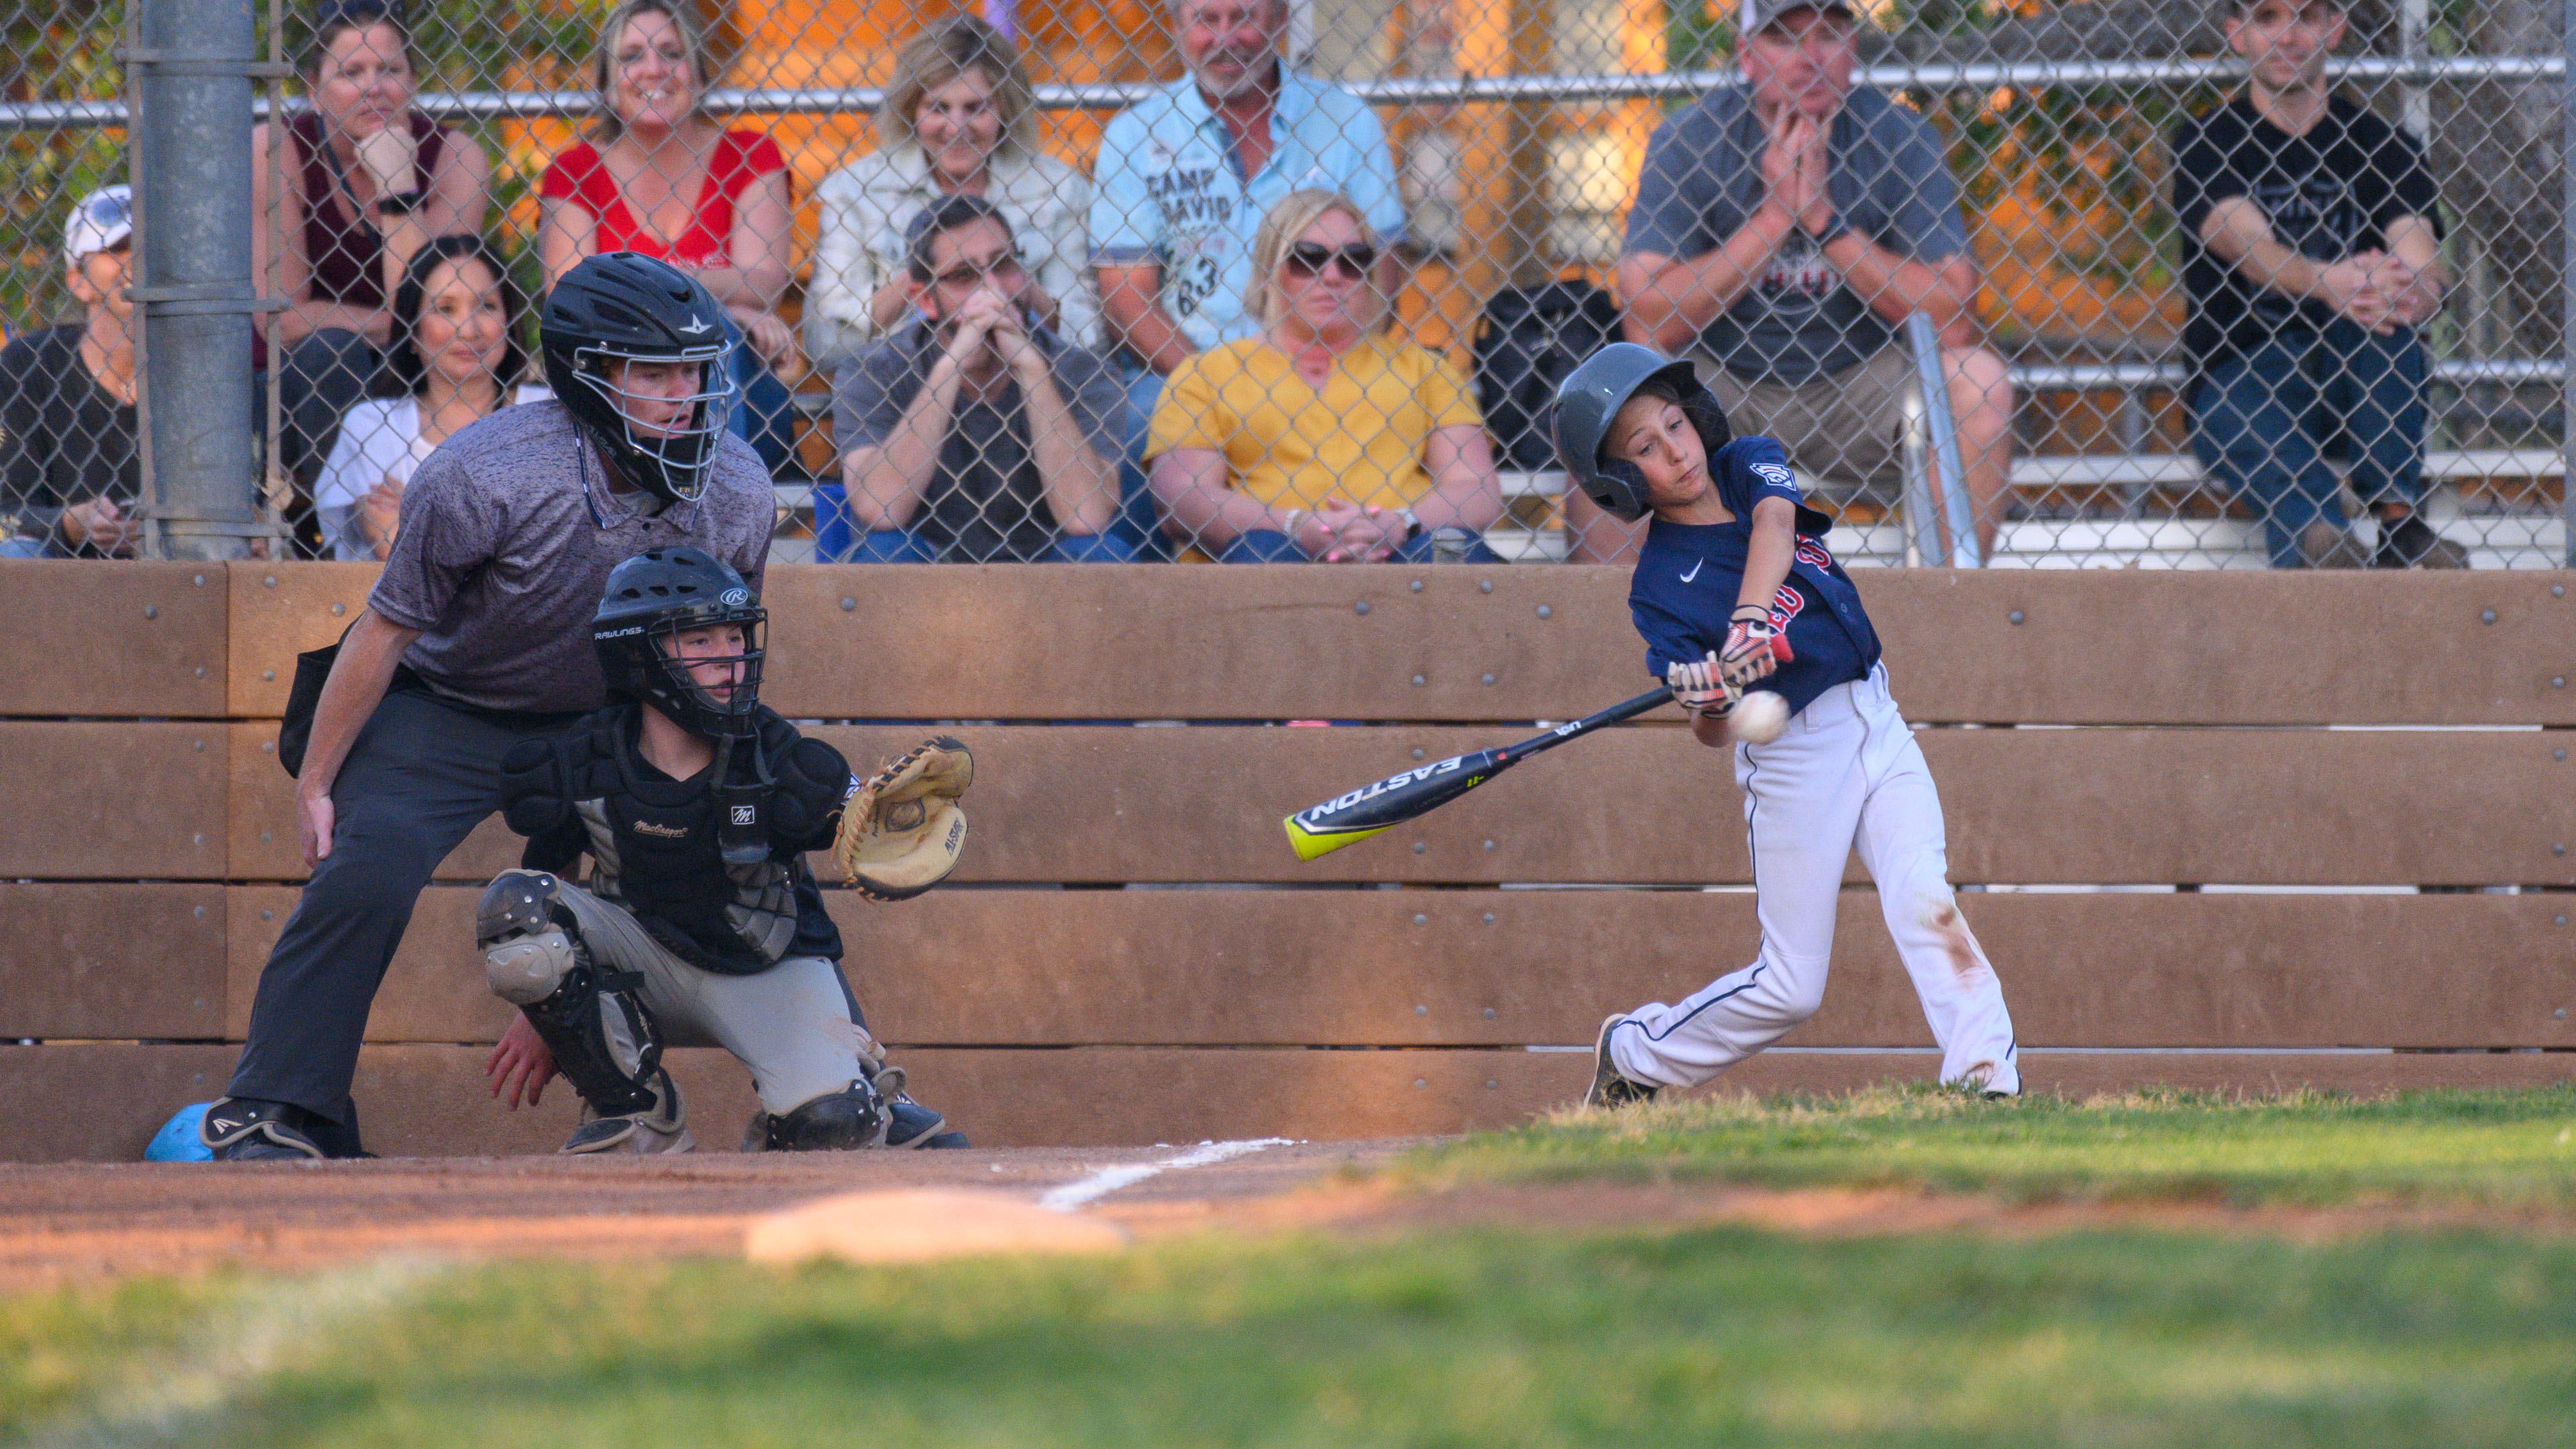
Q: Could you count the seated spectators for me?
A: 10